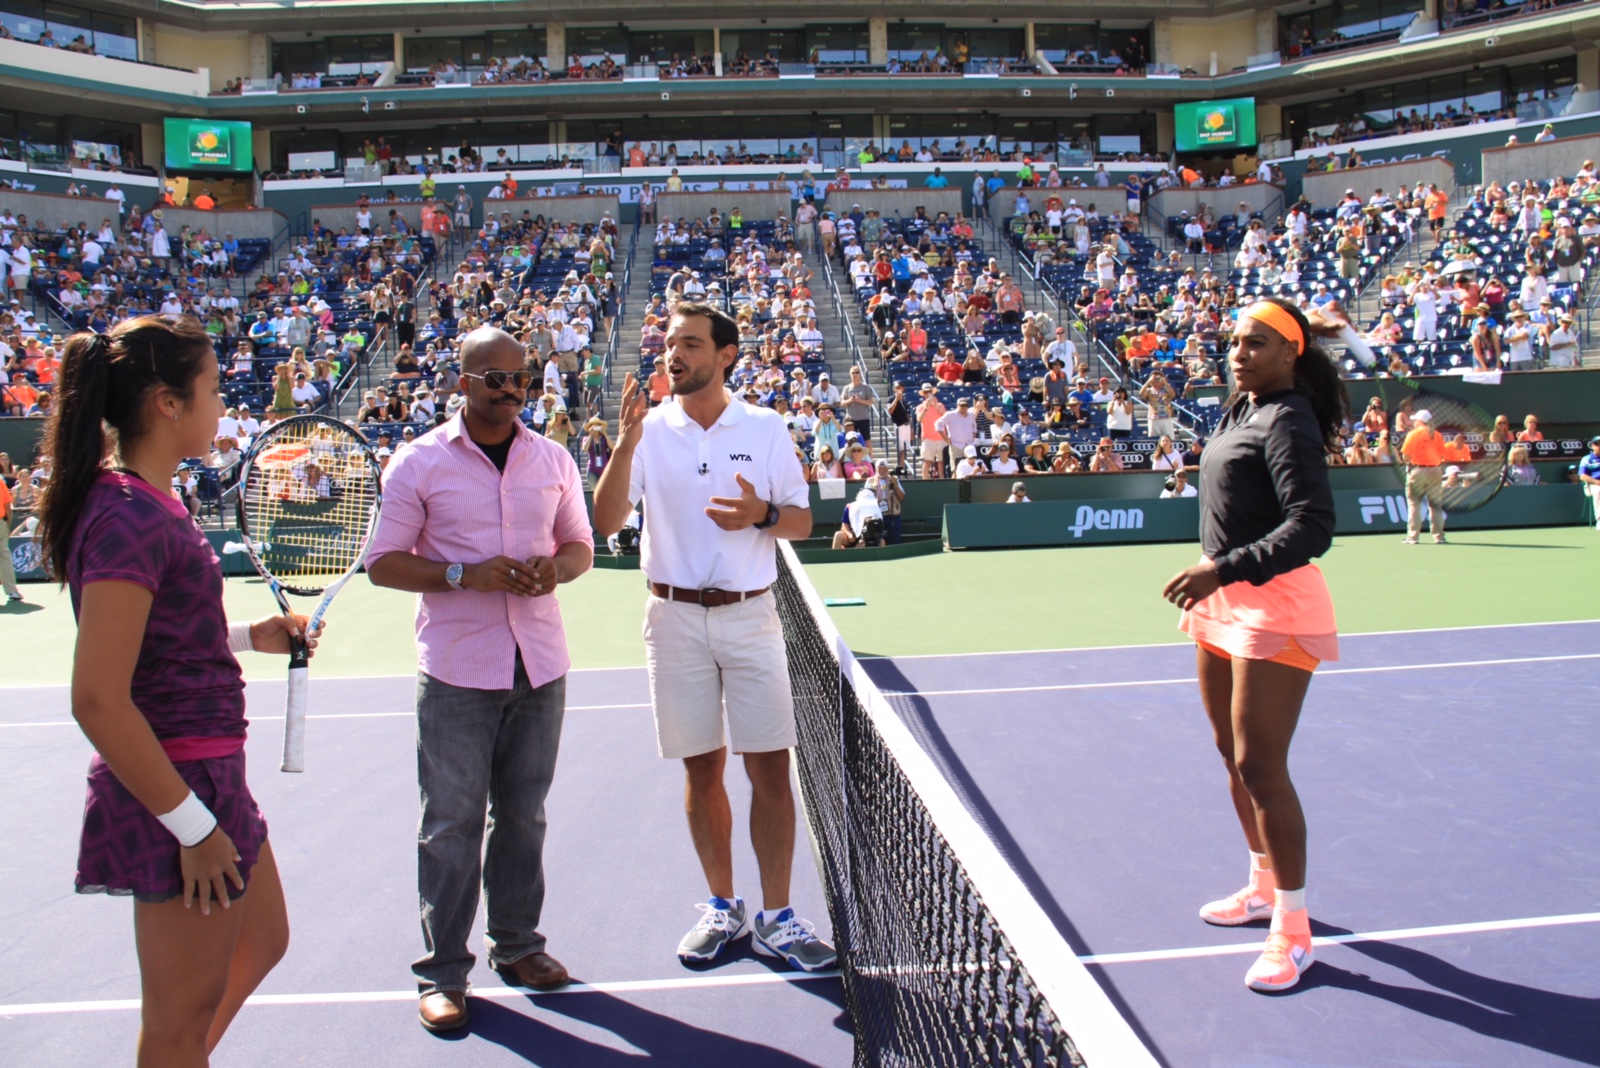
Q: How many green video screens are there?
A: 2